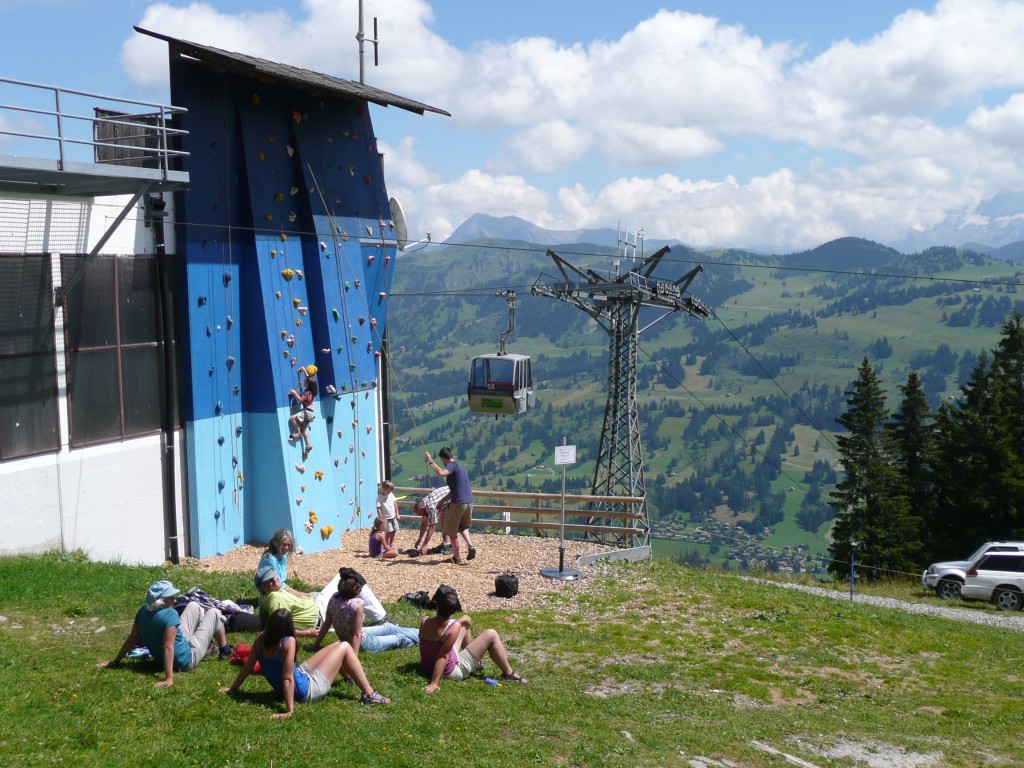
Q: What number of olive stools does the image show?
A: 0